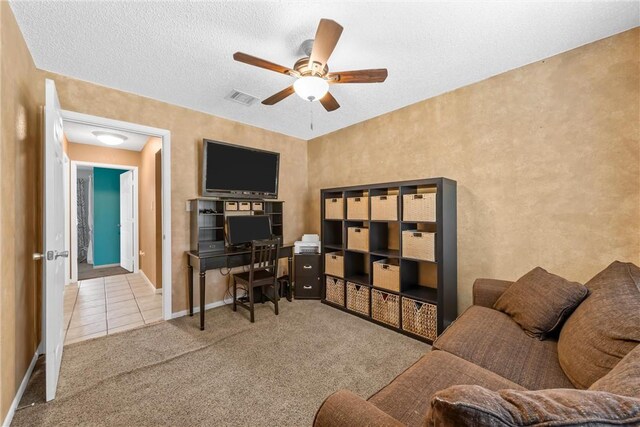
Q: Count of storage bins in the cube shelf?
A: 12